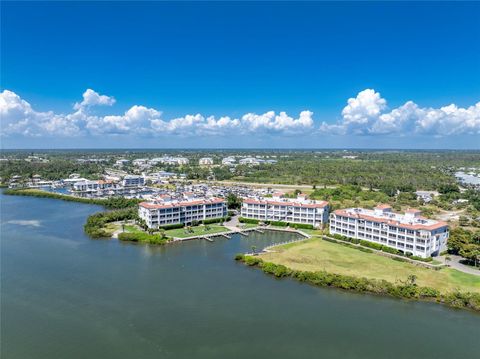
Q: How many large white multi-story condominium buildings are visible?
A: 3